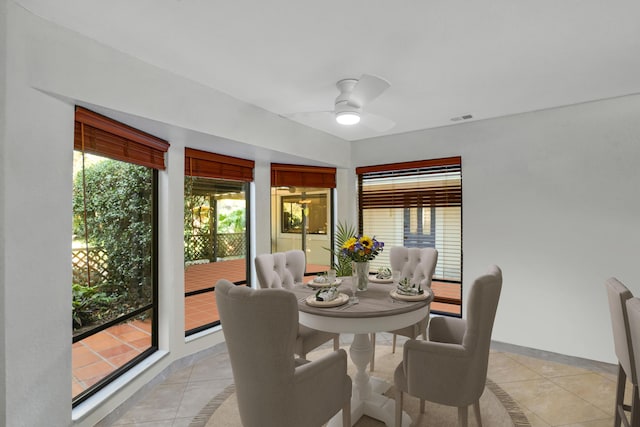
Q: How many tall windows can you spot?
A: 4